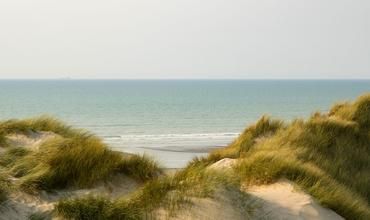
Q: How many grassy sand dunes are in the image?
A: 2